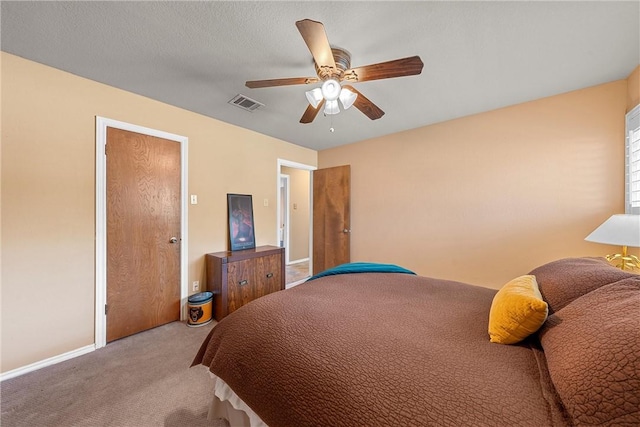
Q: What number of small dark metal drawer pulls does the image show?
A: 2